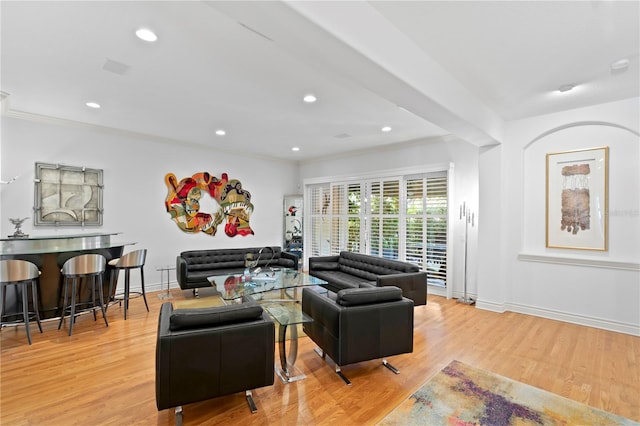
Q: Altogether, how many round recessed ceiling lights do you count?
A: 6